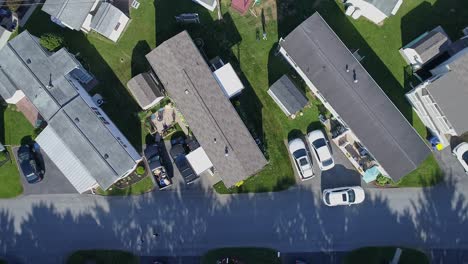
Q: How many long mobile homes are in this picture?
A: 3